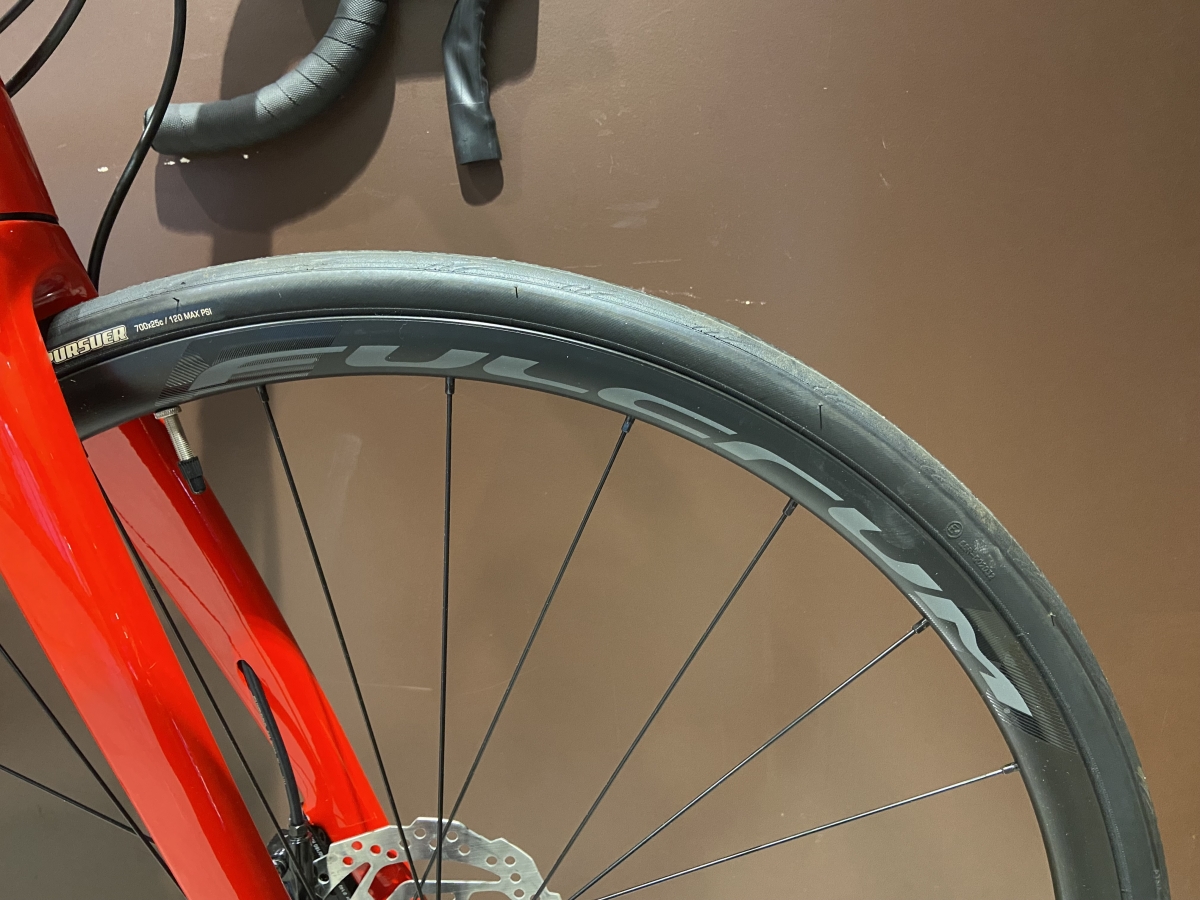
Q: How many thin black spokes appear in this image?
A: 9